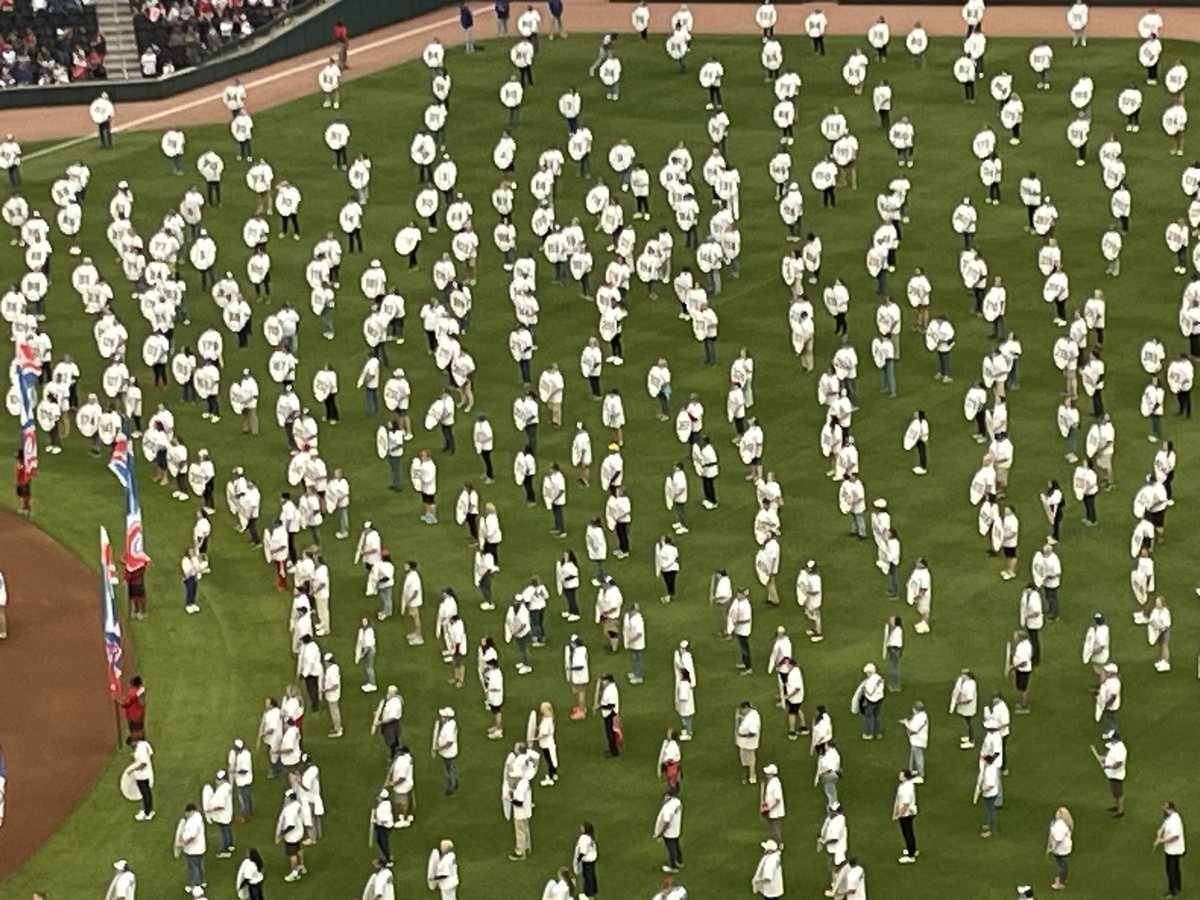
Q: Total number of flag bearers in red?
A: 3